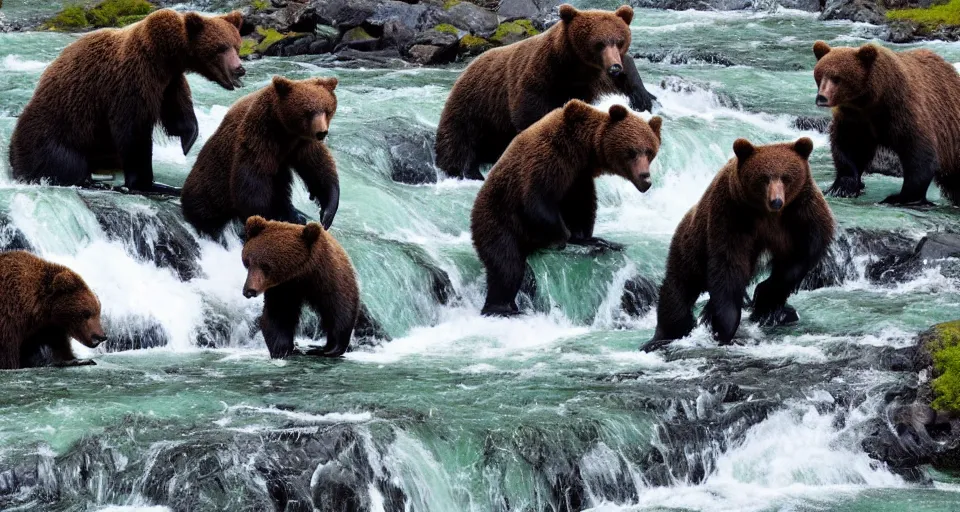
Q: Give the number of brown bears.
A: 8